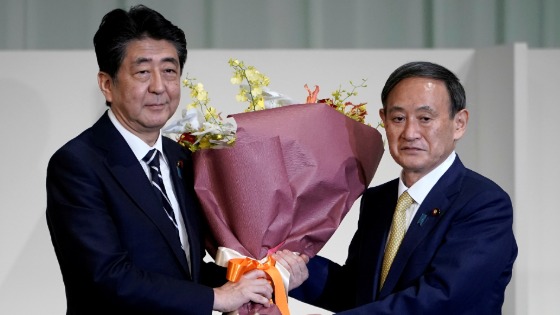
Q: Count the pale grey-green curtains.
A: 1